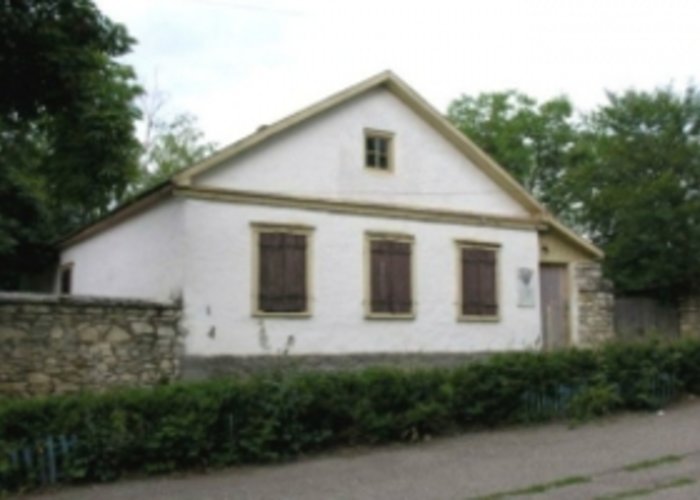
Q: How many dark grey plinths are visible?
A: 1